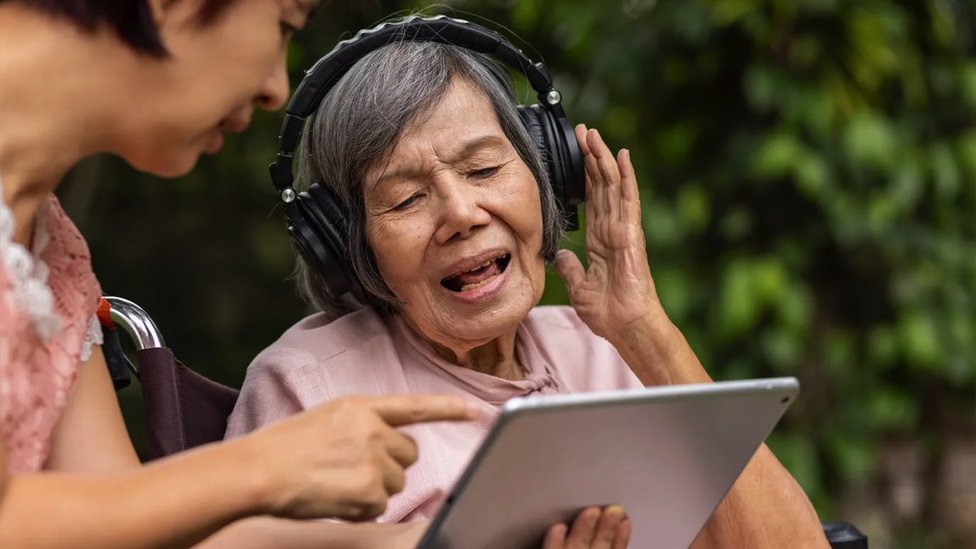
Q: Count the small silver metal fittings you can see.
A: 2